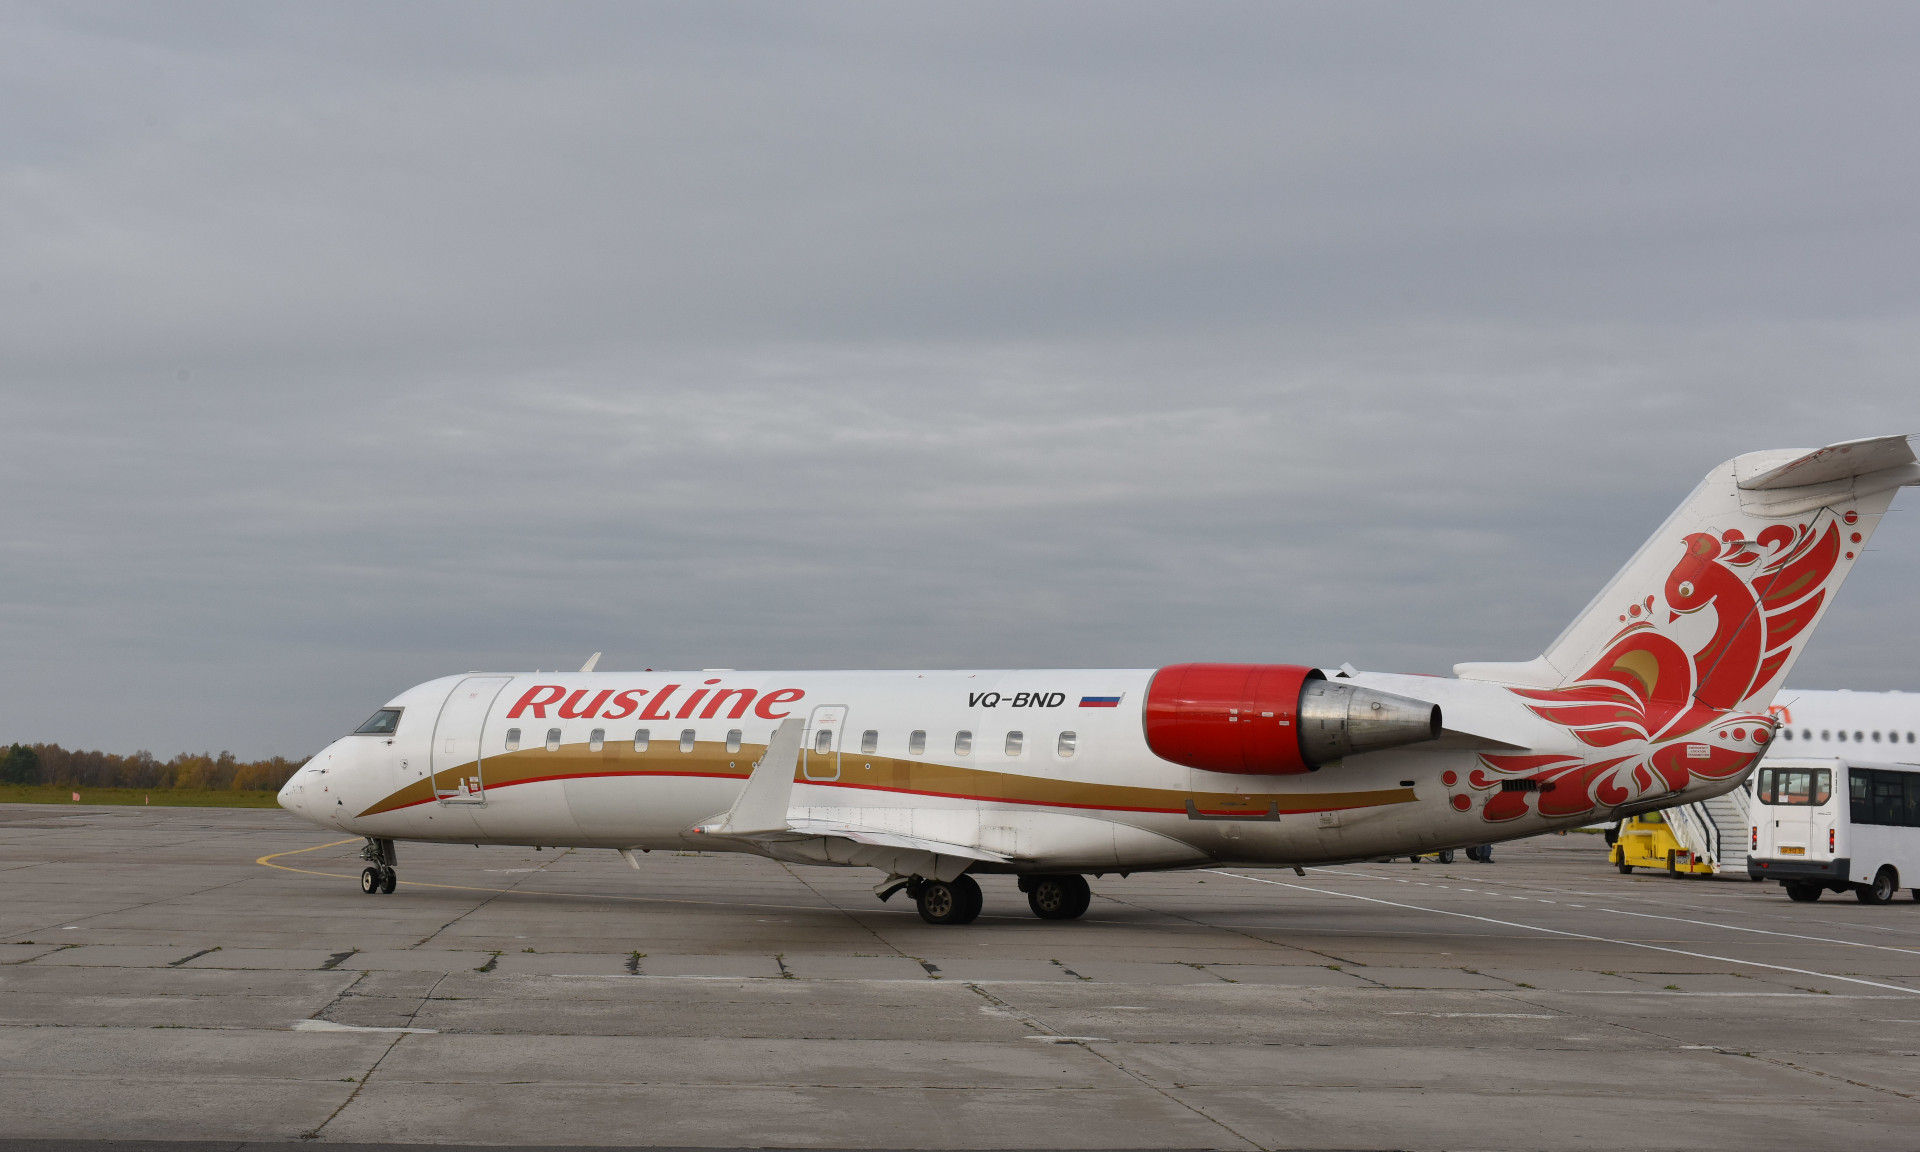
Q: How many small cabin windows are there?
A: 13